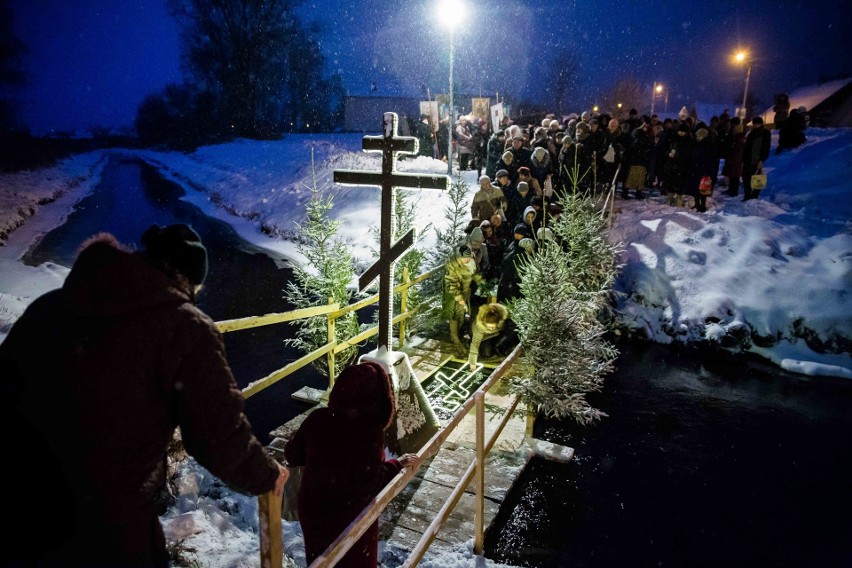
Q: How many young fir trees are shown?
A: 5